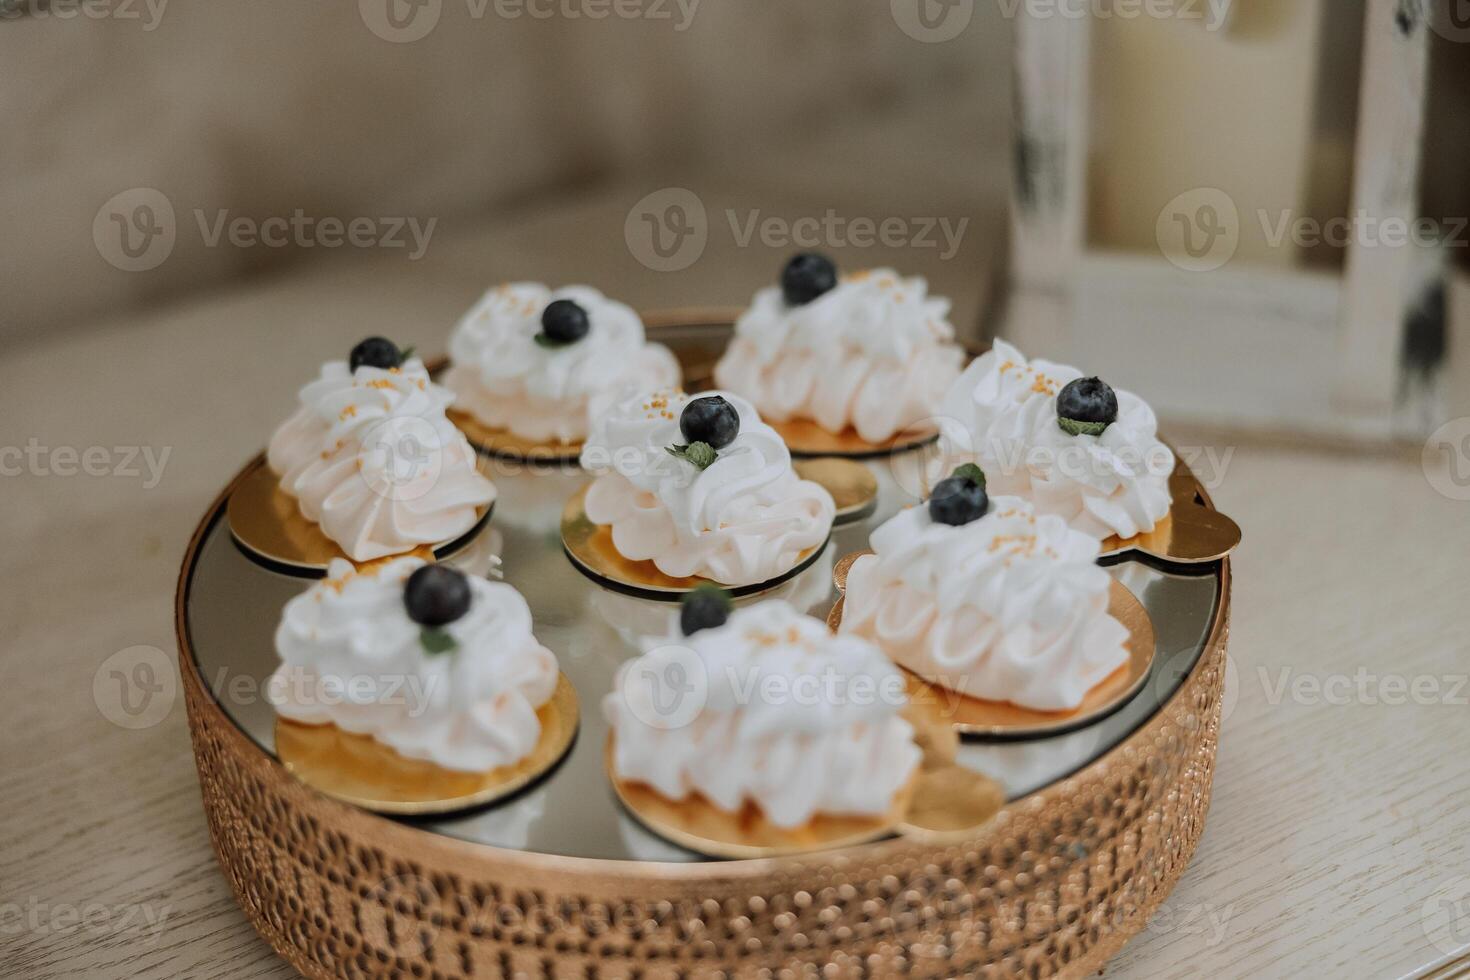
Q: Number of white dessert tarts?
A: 8